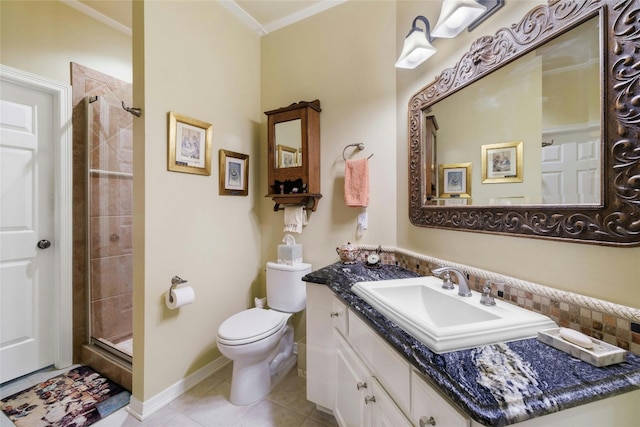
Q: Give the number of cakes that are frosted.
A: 0